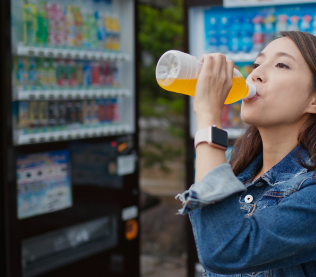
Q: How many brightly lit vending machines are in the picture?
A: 2